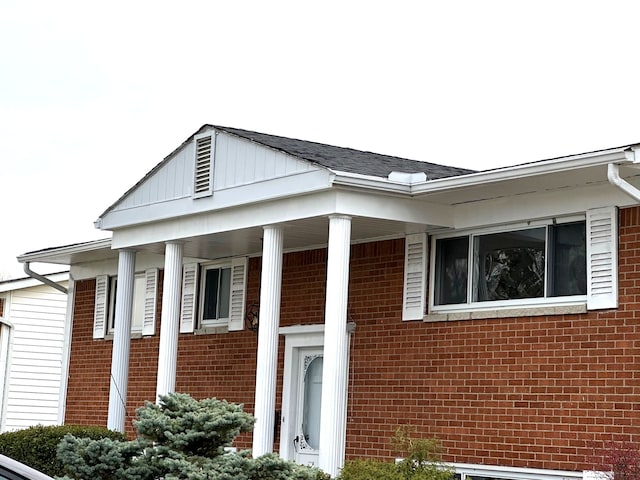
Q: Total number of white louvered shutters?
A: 6